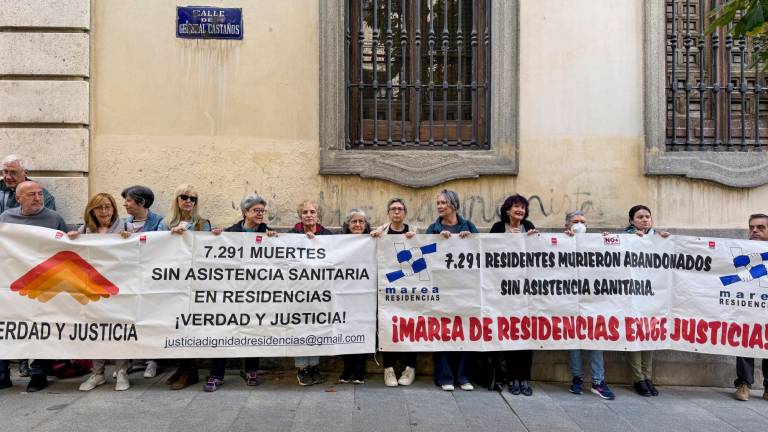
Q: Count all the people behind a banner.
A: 14